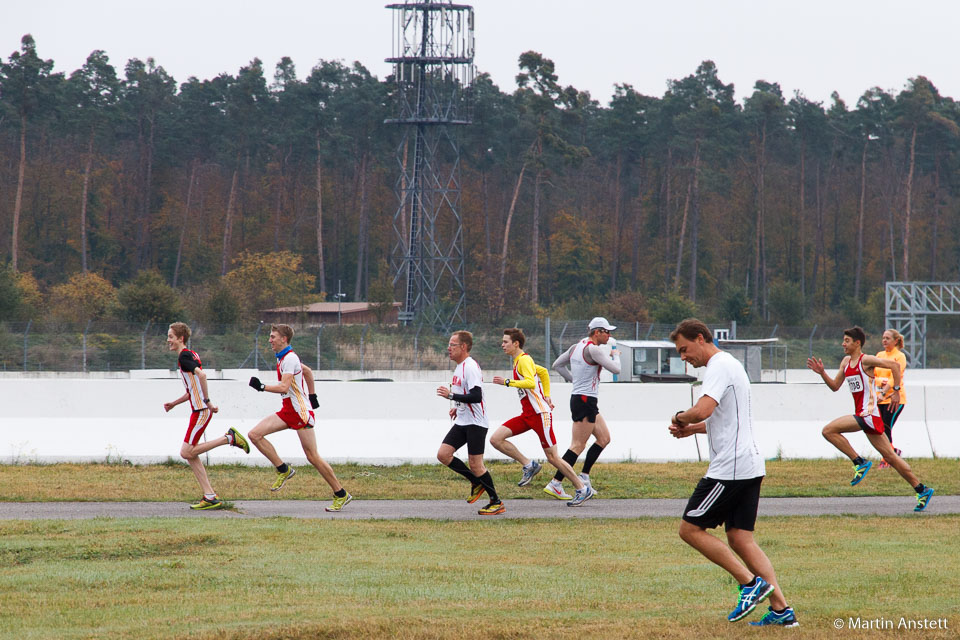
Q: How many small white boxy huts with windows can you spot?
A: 1